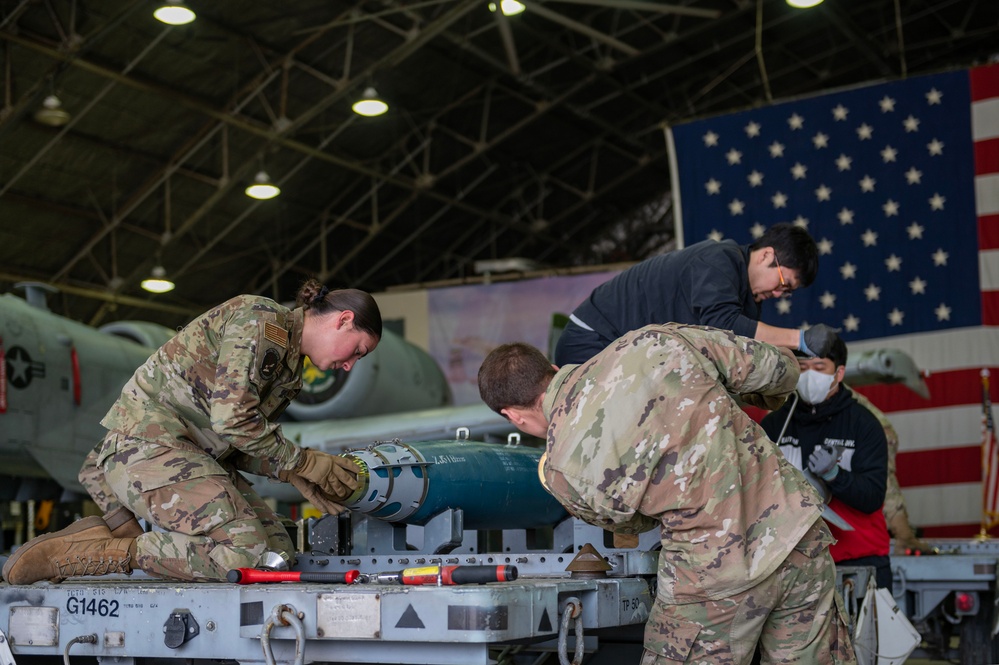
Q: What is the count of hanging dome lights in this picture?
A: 7